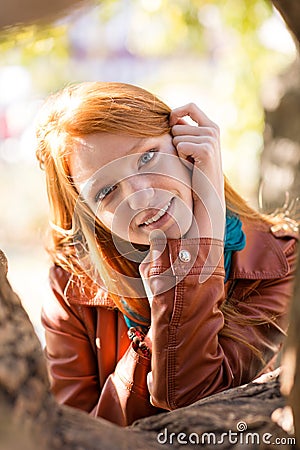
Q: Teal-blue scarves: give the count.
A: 1